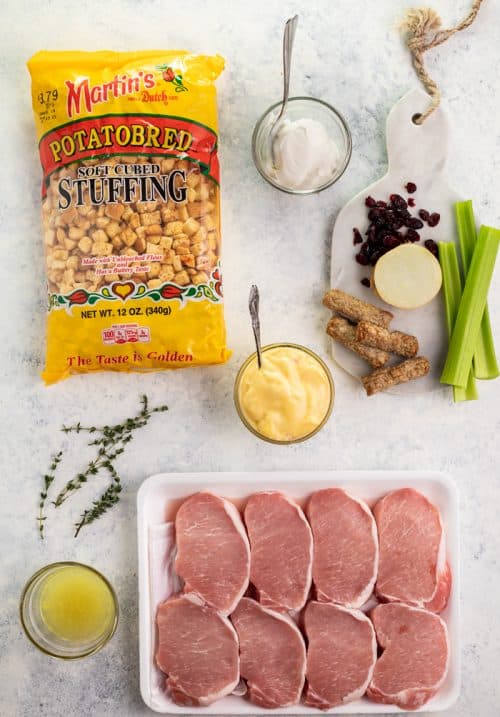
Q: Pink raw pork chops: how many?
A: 8